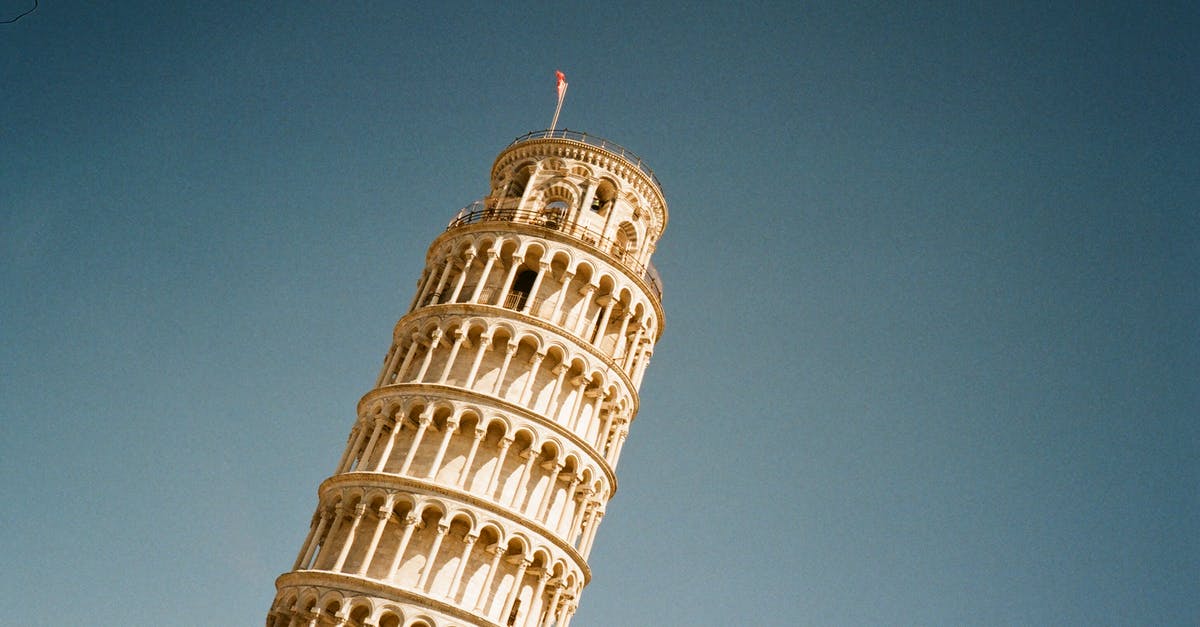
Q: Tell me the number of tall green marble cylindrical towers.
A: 0